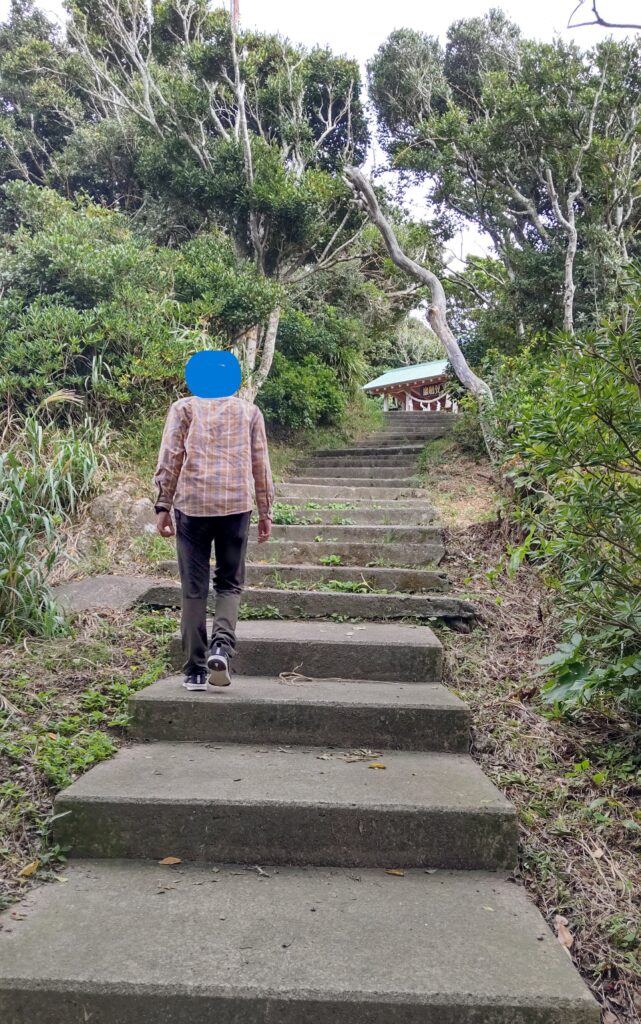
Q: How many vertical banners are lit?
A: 0